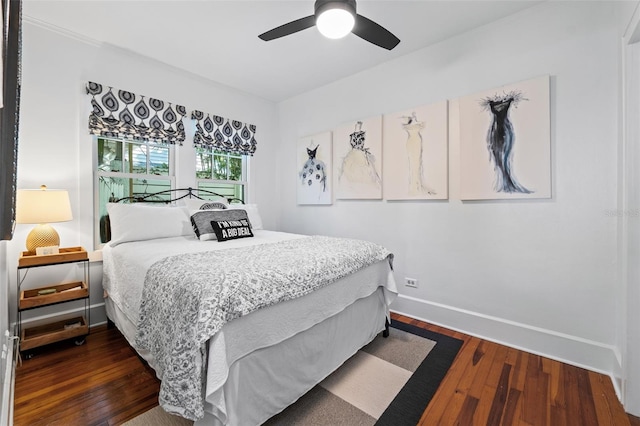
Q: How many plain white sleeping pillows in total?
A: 2